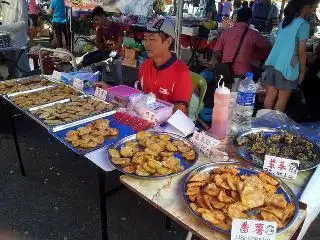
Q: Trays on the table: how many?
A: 7